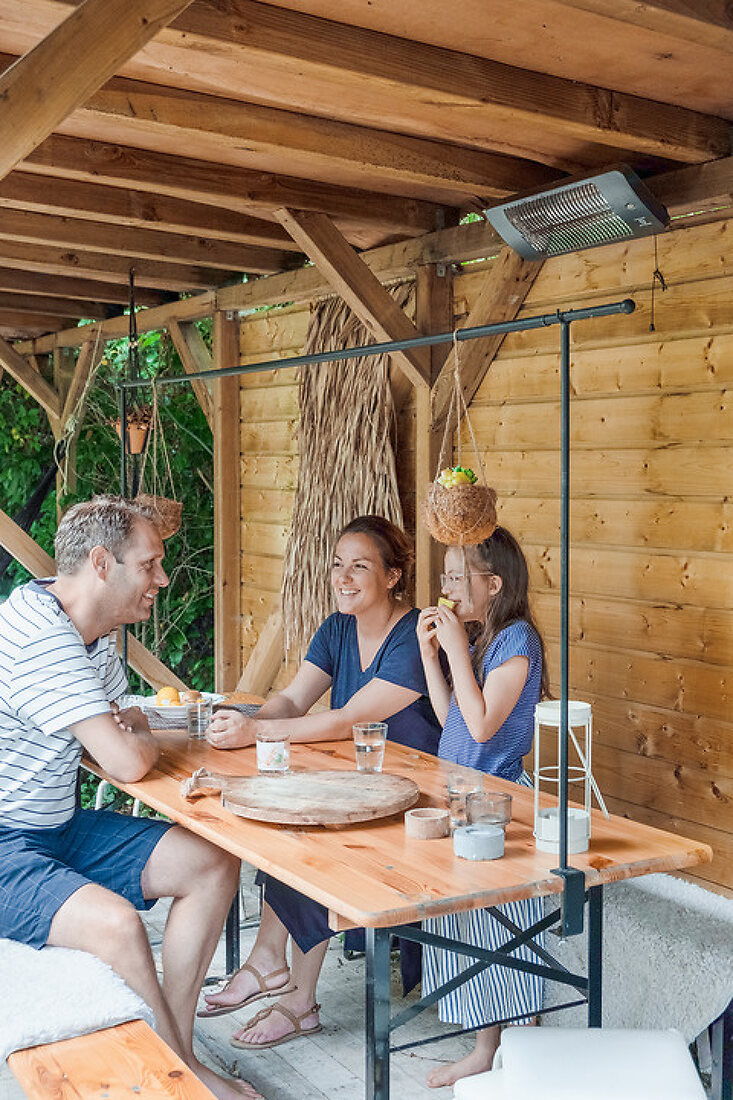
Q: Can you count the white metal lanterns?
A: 1